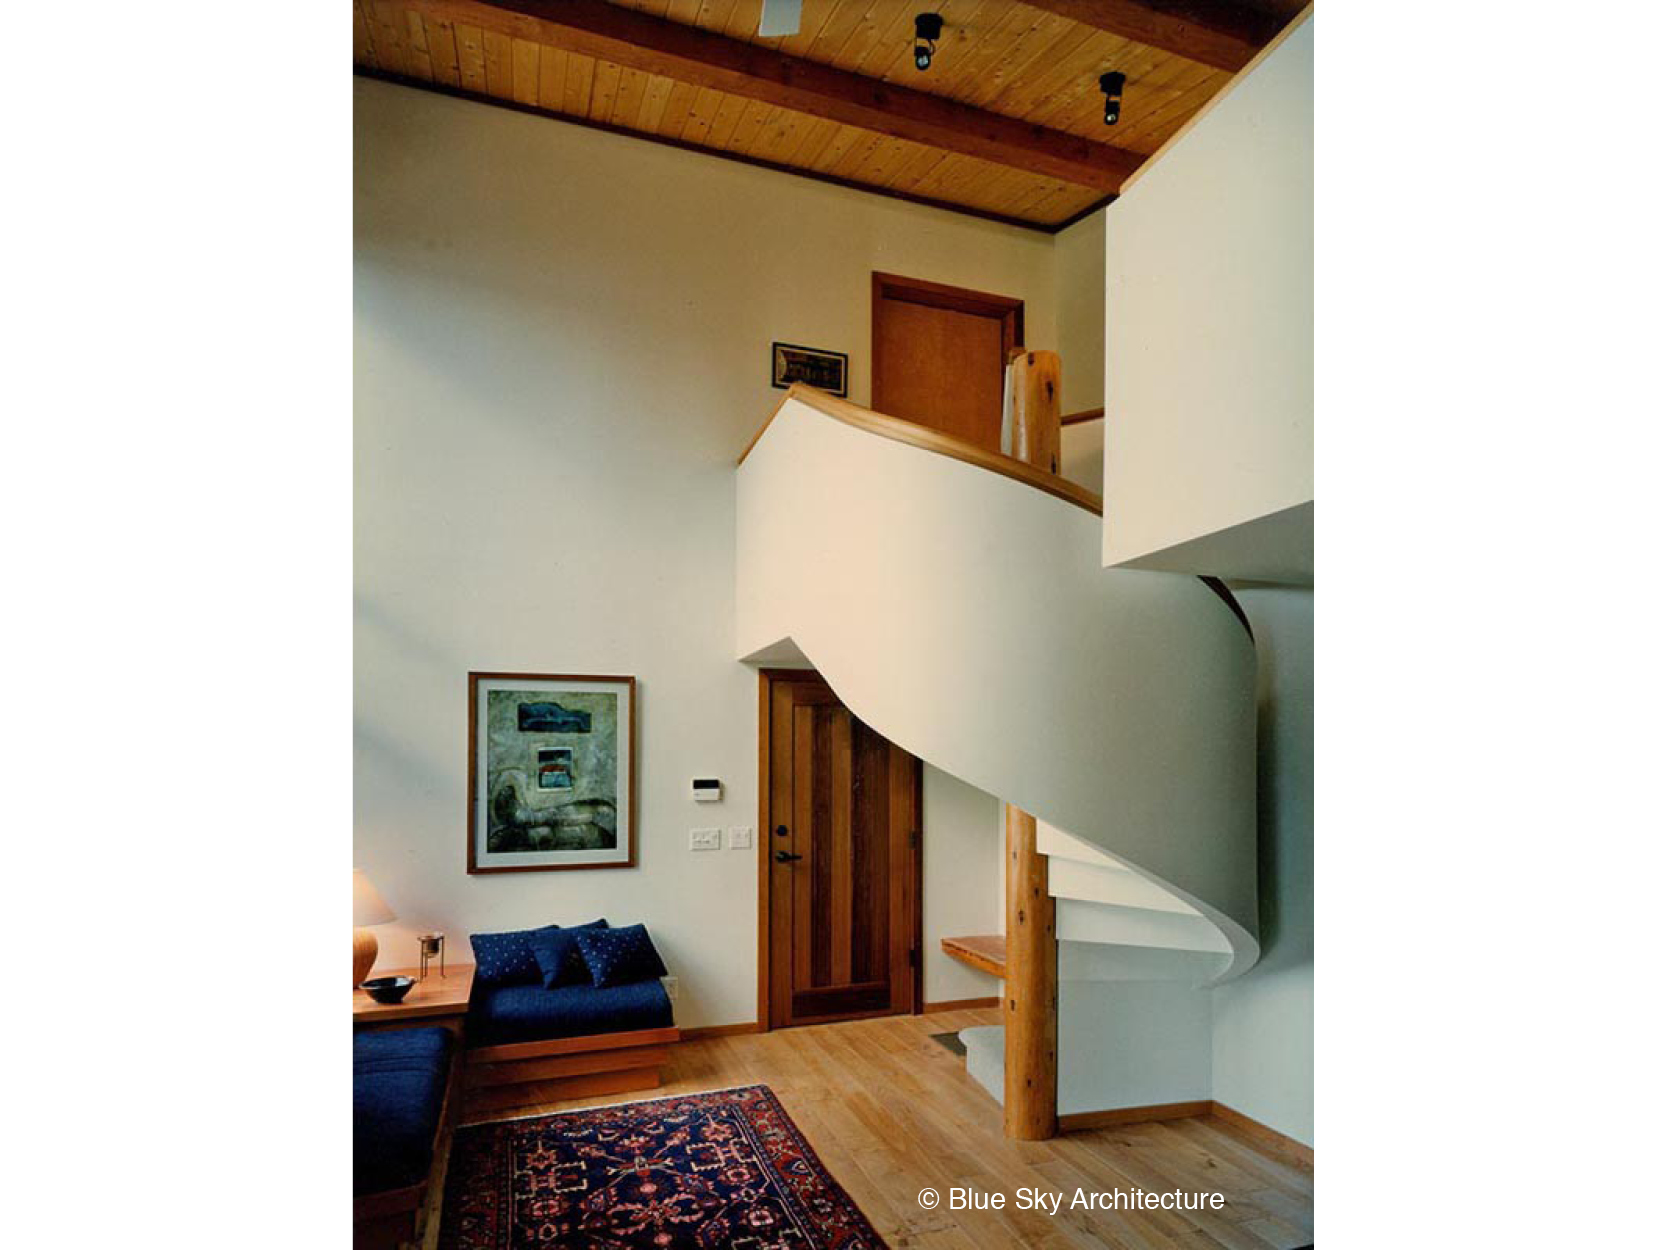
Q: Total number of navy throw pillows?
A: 3